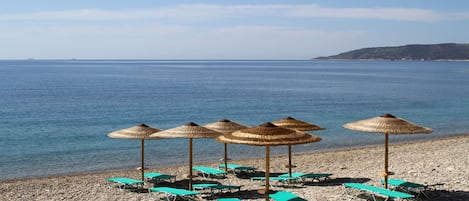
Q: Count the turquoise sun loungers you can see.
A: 12